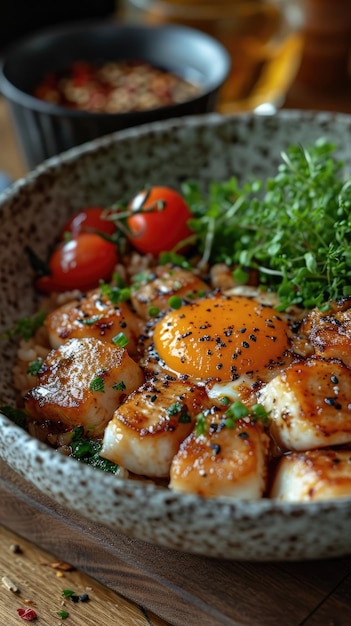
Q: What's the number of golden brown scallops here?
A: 8